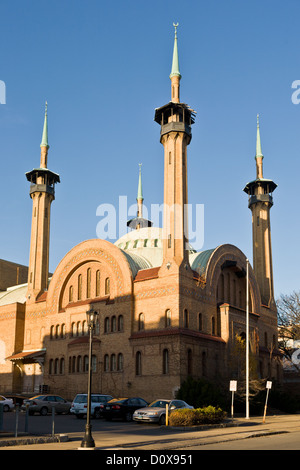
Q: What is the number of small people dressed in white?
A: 0